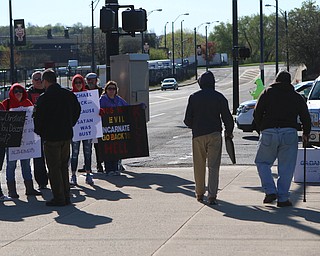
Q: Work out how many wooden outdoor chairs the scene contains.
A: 0